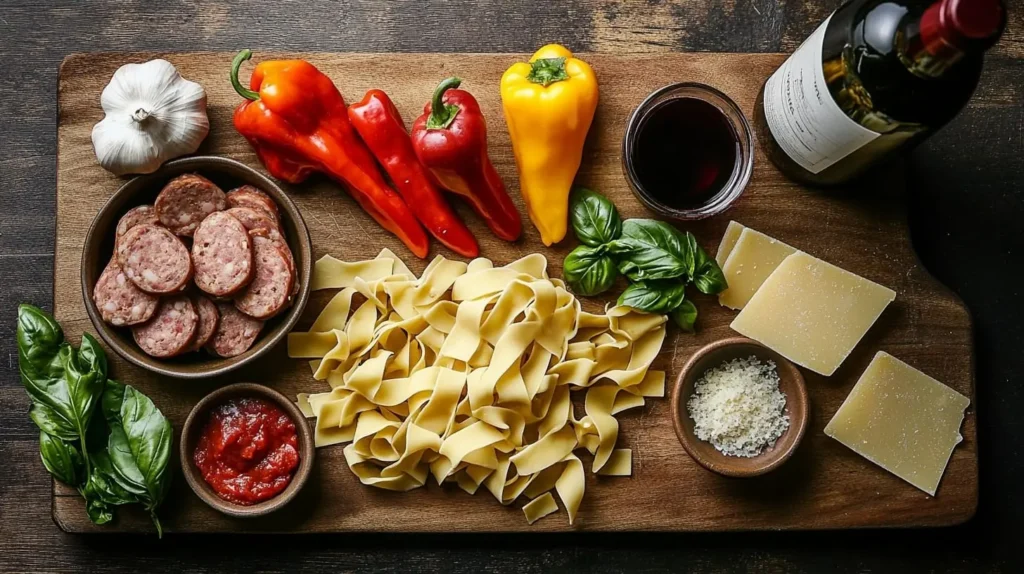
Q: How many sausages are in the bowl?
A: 11